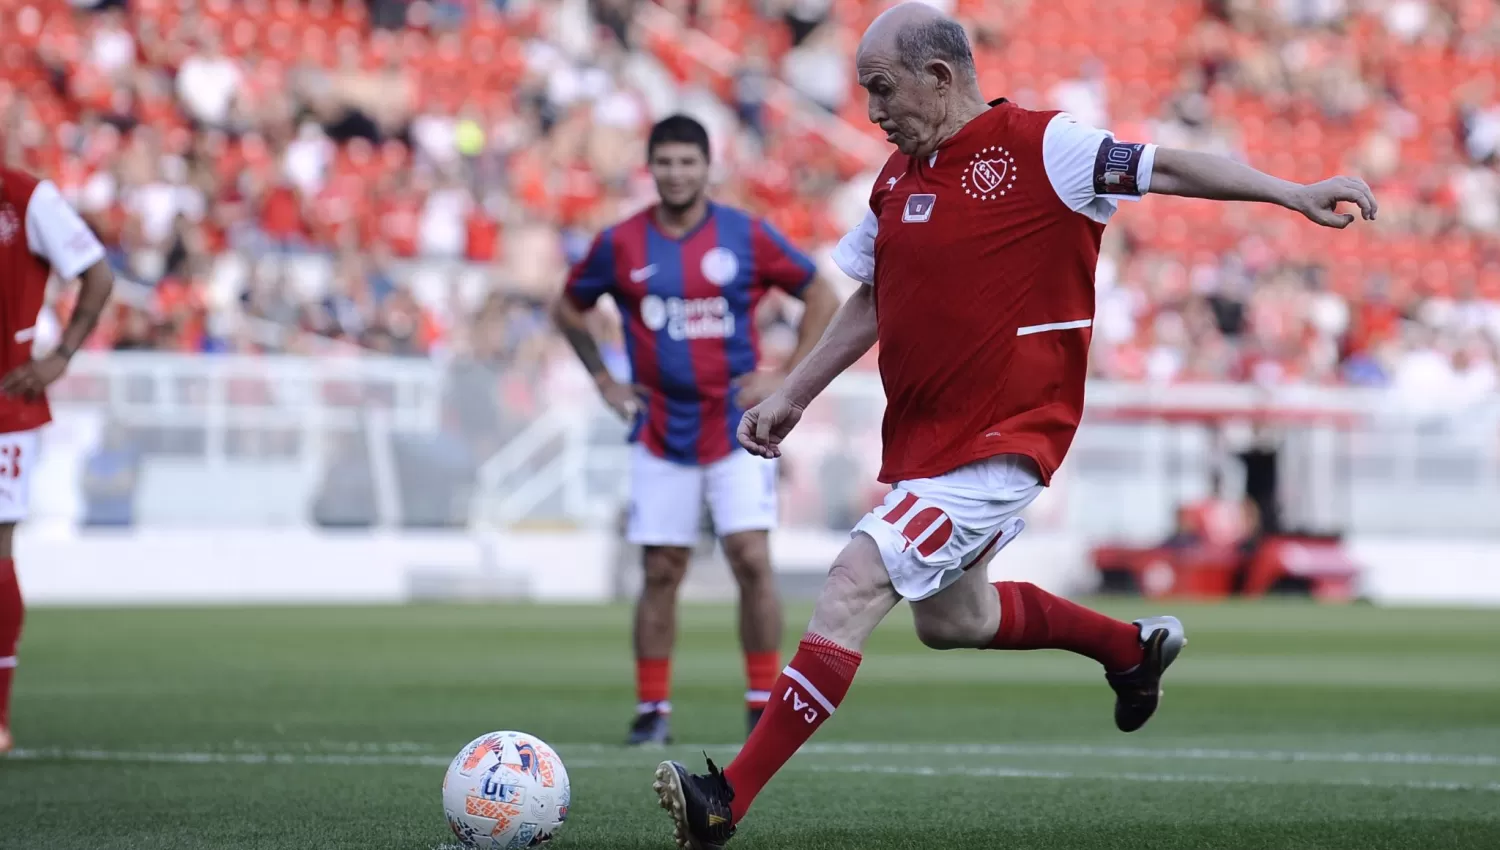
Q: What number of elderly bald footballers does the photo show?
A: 1